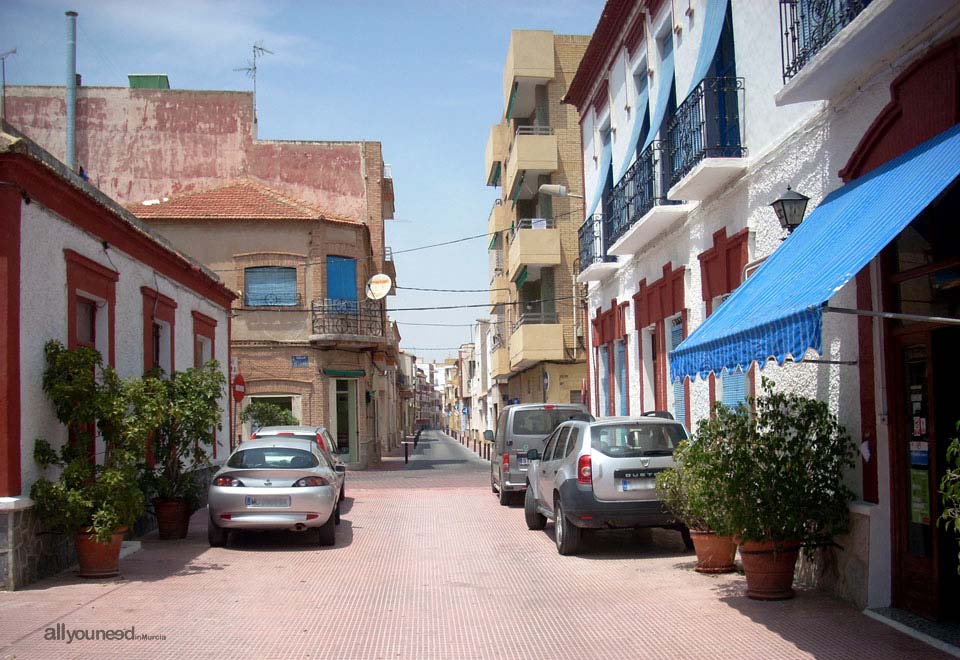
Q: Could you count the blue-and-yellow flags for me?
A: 0